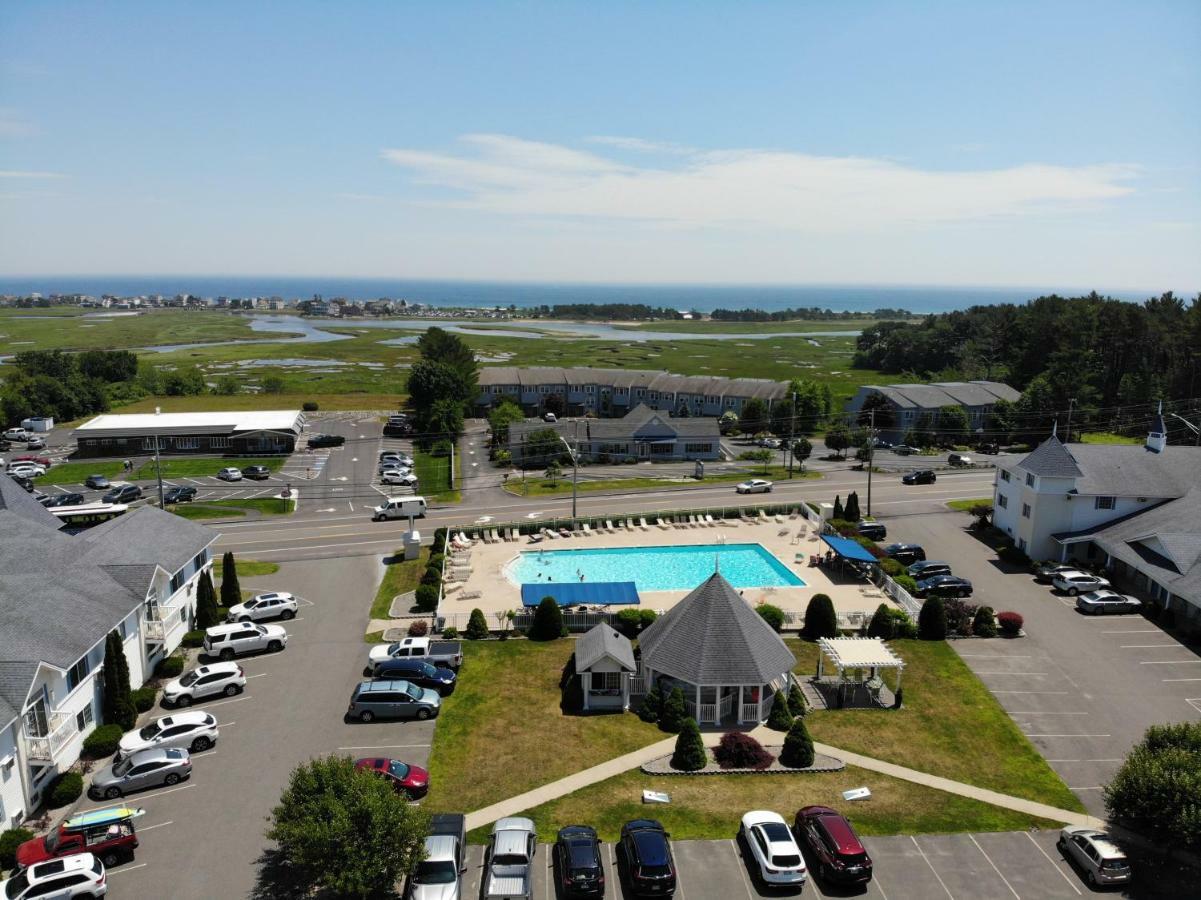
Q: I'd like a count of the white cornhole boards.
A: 2